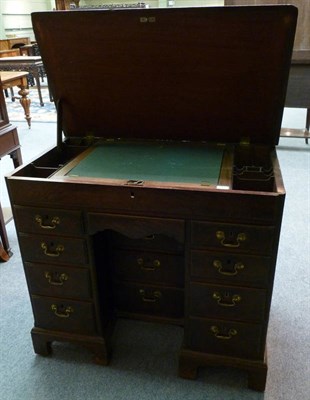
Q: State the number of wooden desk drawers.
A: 11